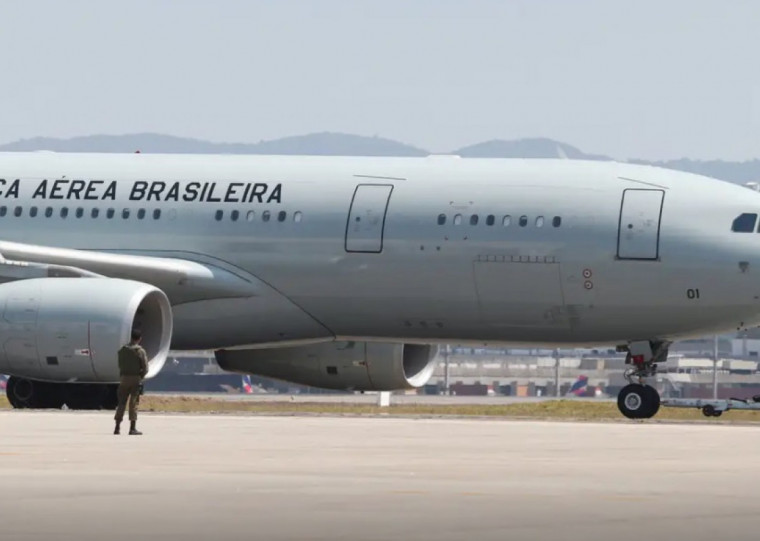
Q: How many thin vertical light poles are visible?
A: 3